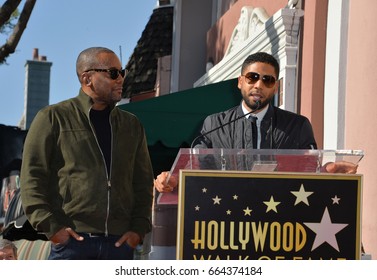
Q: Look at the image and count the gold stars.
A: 9